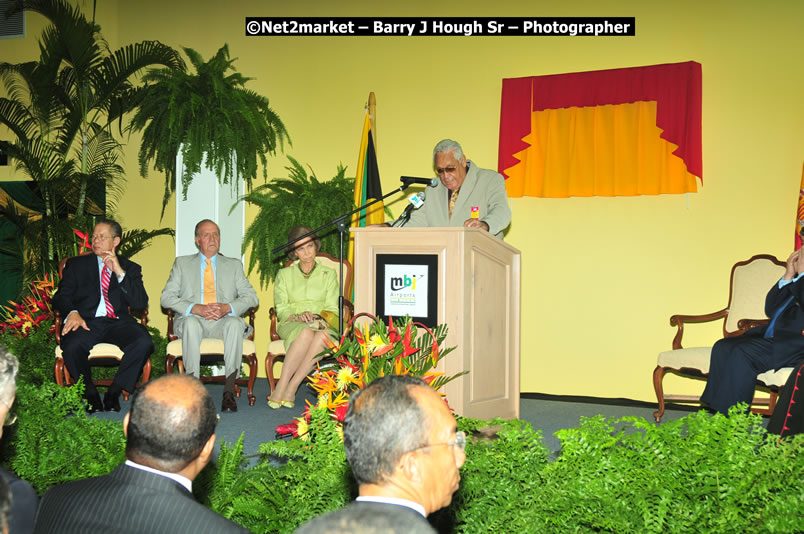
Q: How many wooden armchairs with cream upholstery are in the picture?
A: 5